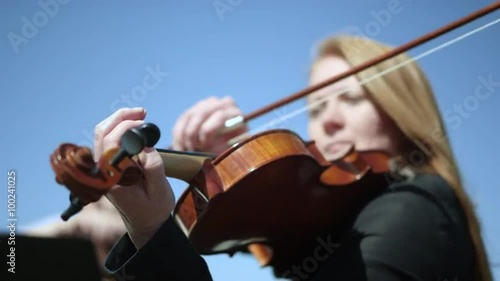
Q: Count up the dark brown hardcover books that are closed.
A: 0